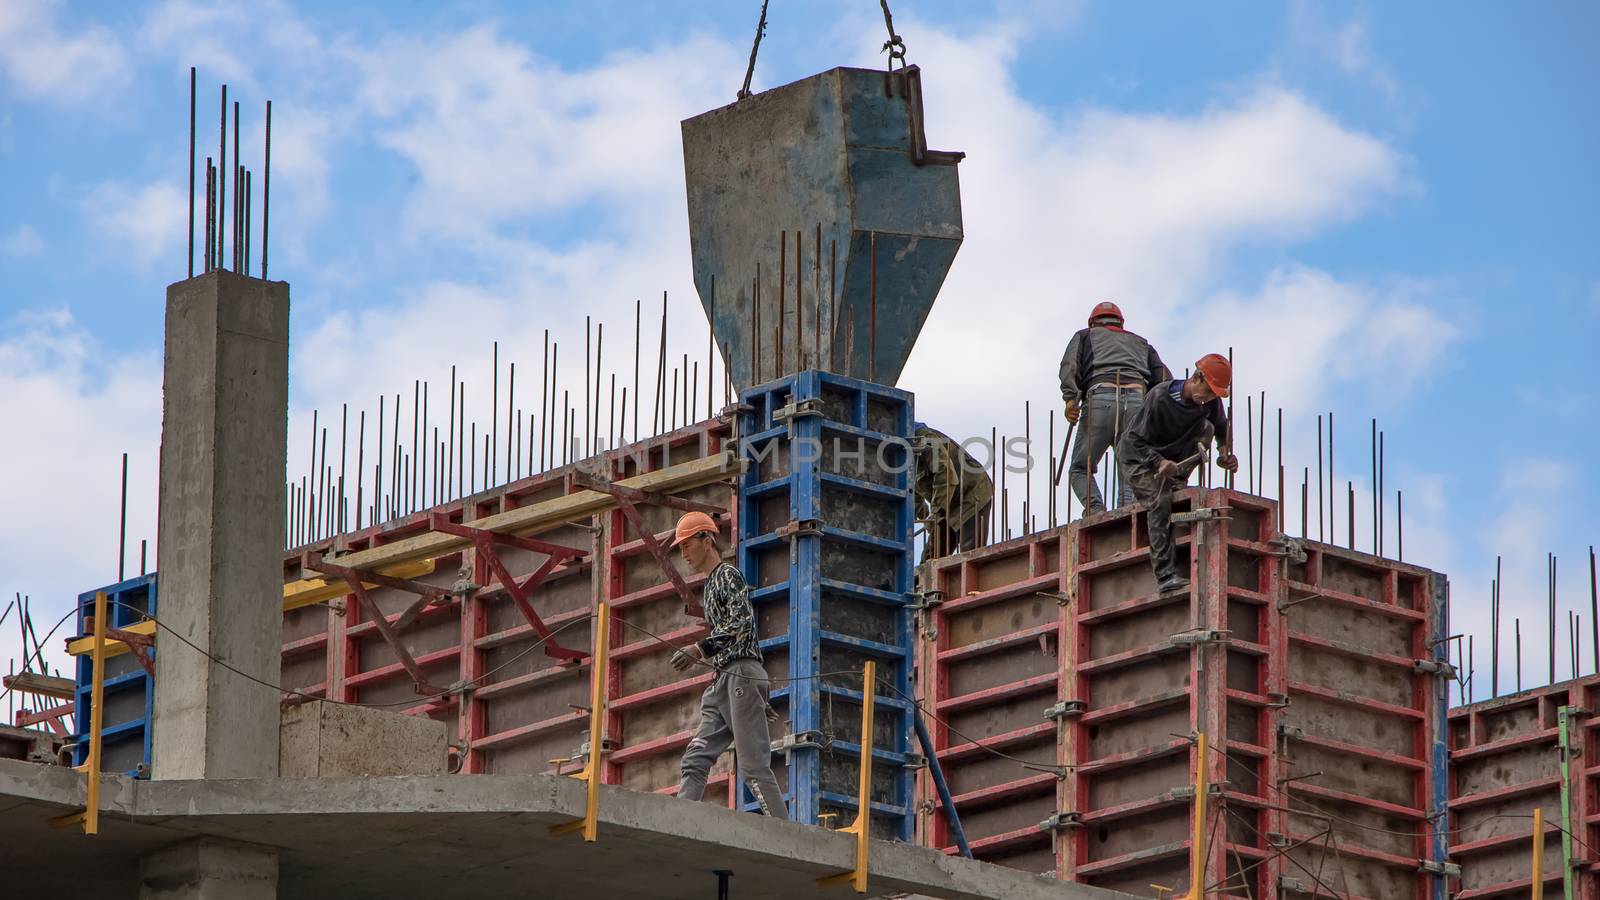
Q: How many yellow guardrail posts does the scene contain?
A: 5